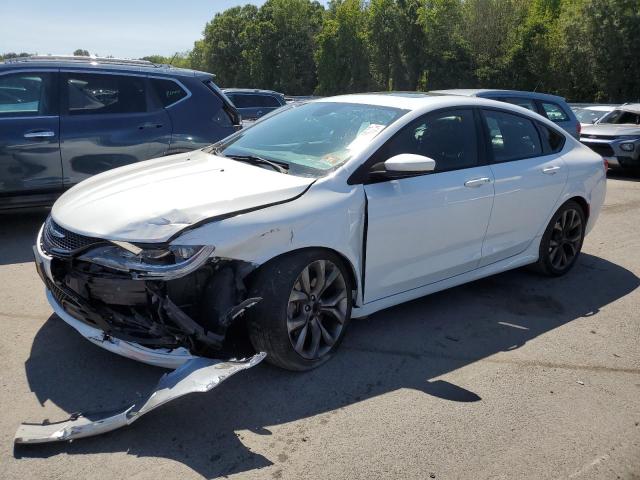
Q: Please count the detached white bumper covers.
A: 1